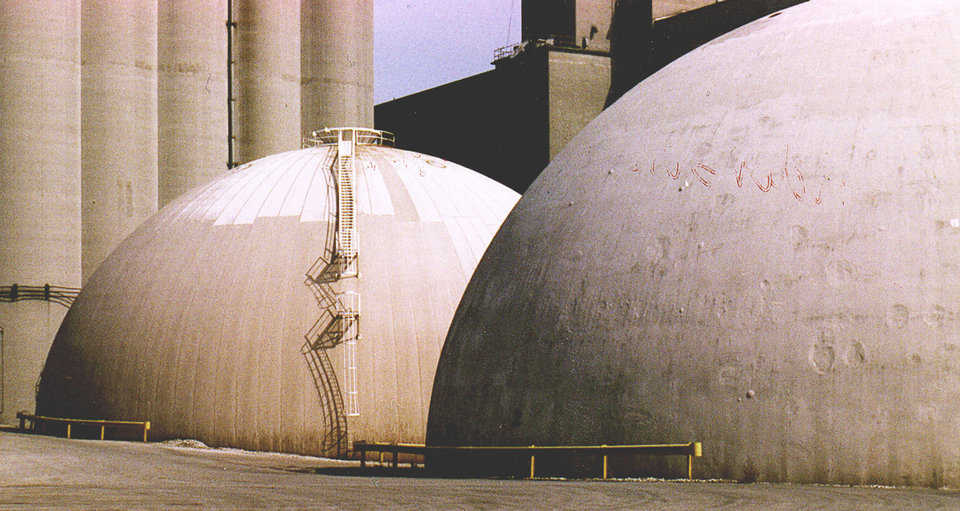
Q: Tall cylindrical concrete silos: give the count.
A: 5